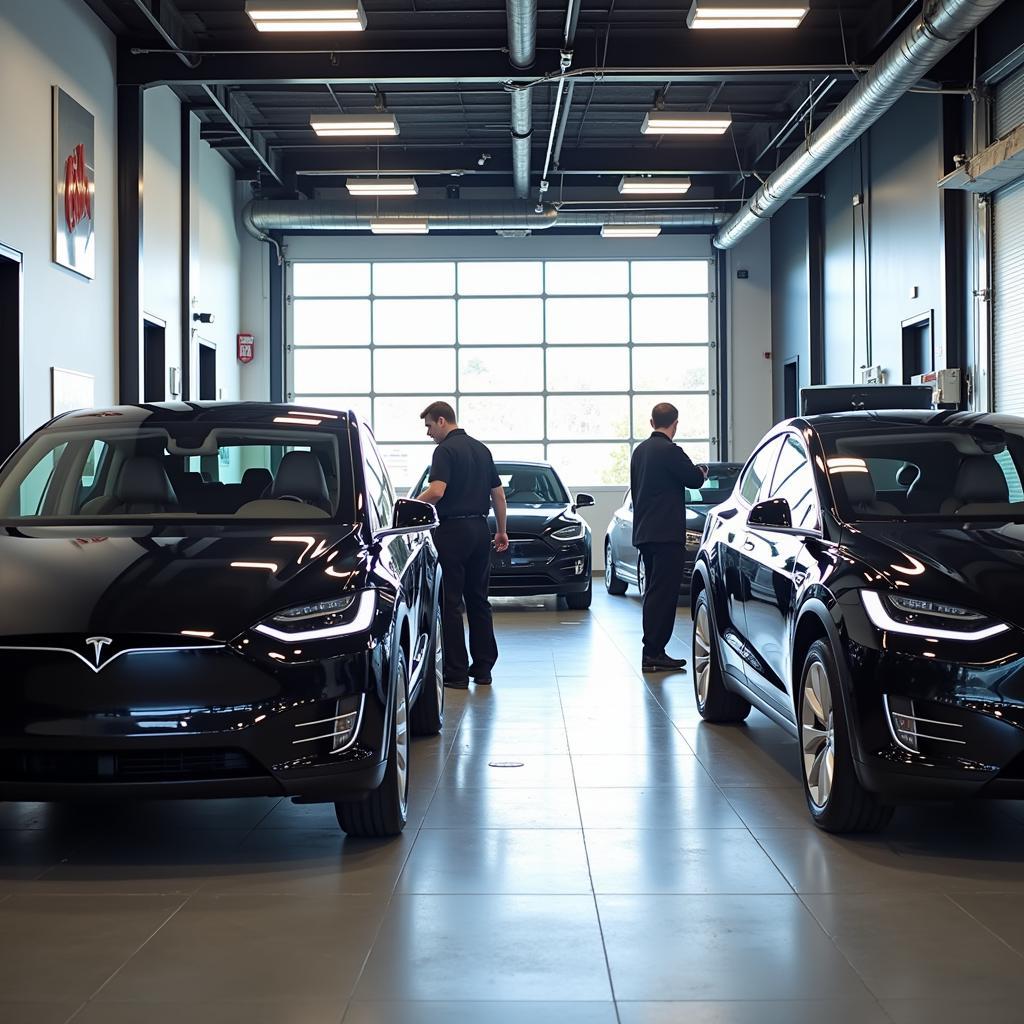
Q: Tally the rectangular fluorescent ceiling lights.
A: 8